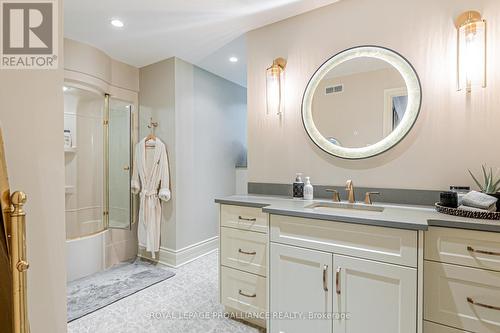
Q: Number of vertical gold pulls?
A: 2